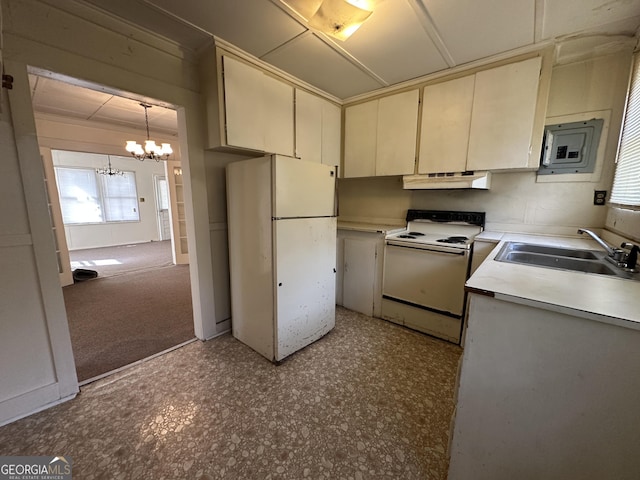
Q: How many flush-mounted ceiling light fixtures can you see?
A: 1